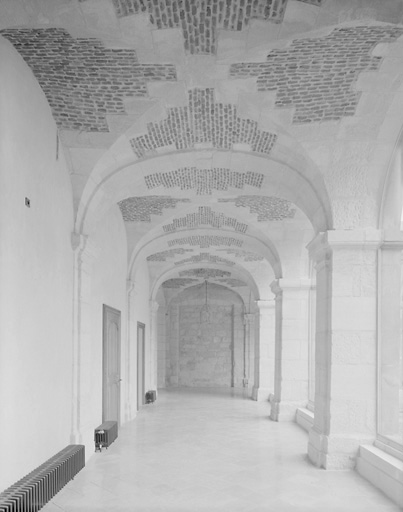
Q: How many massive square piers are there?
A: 3